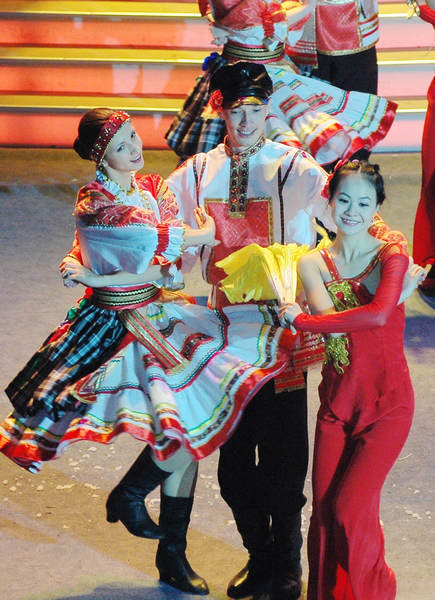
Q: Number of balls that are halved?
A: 0